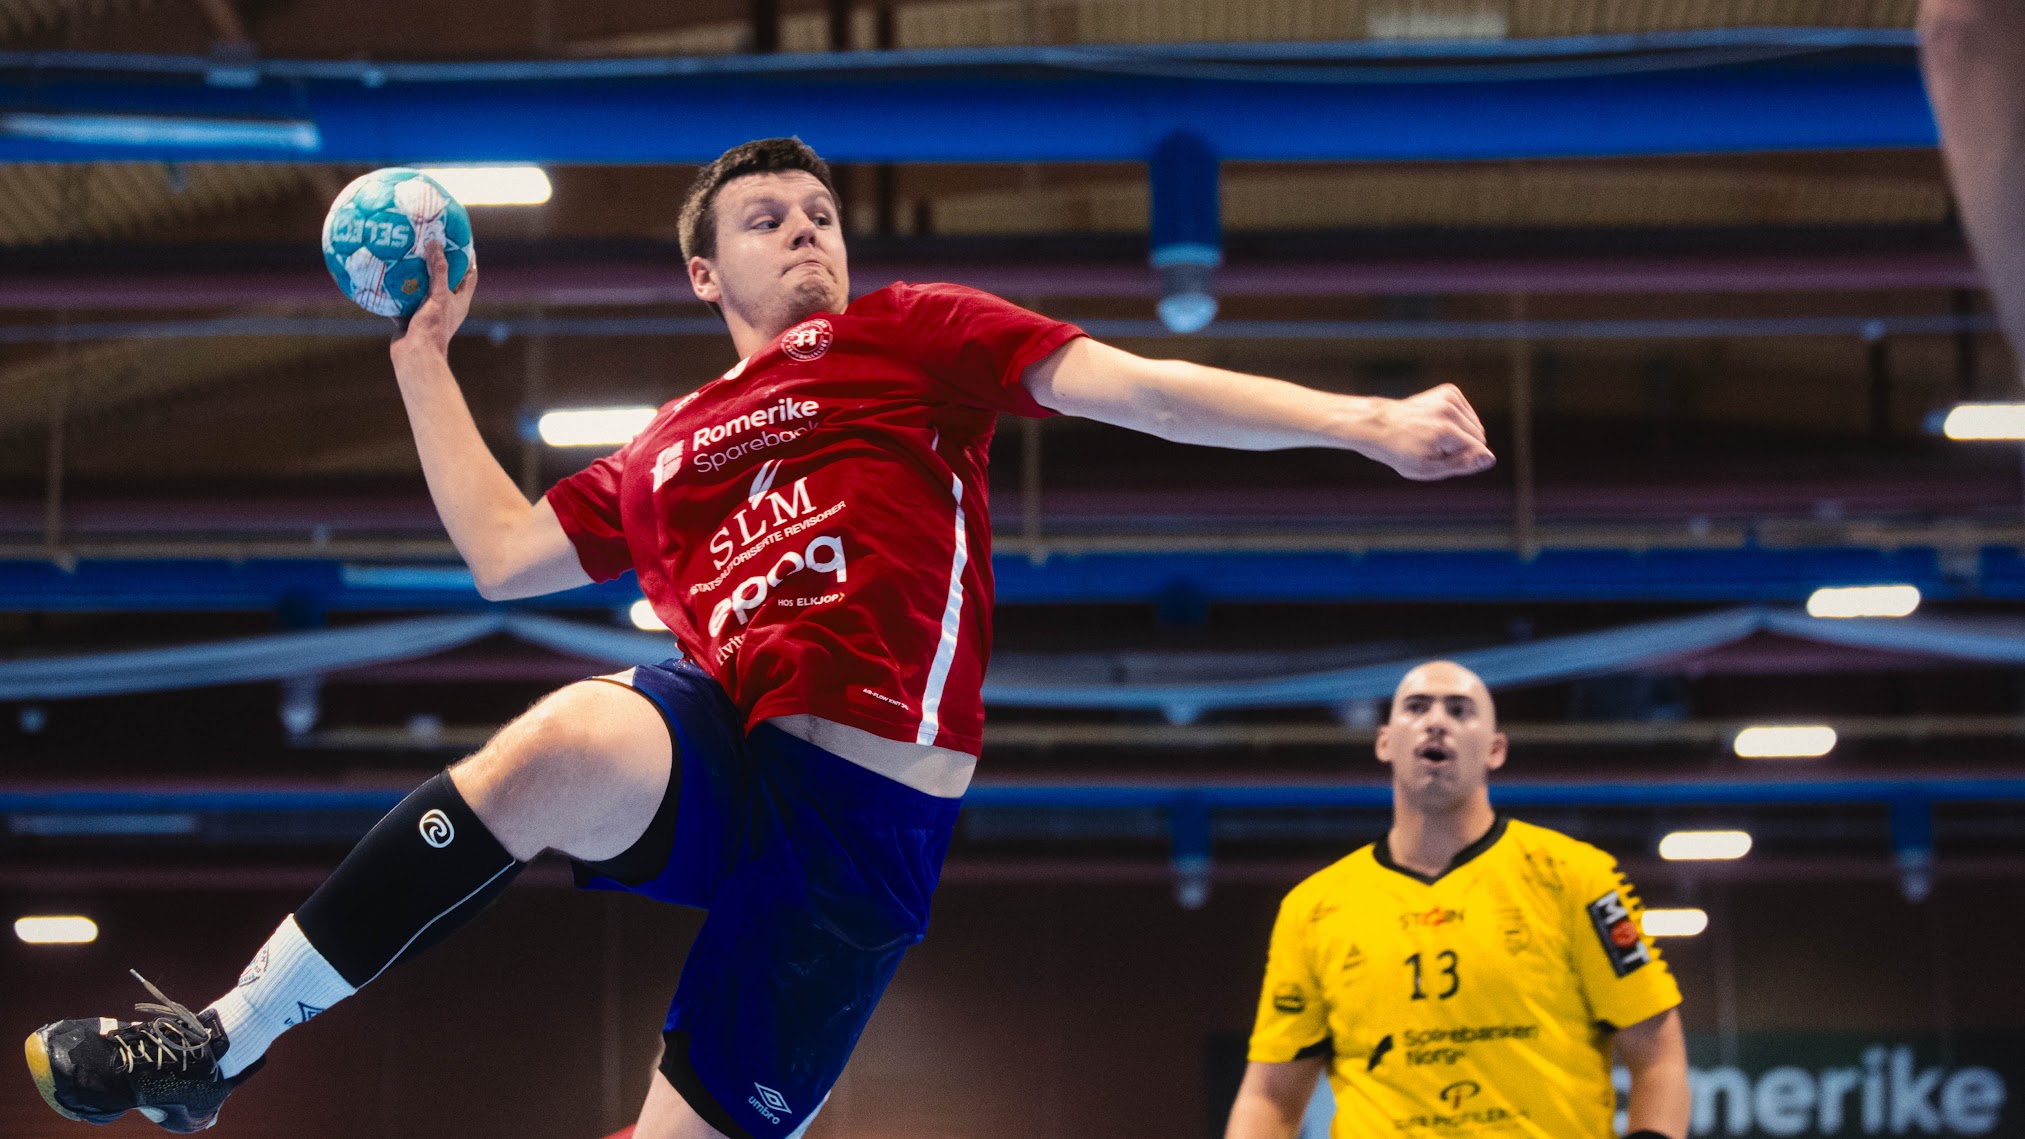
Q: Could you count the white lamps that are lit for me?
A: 9